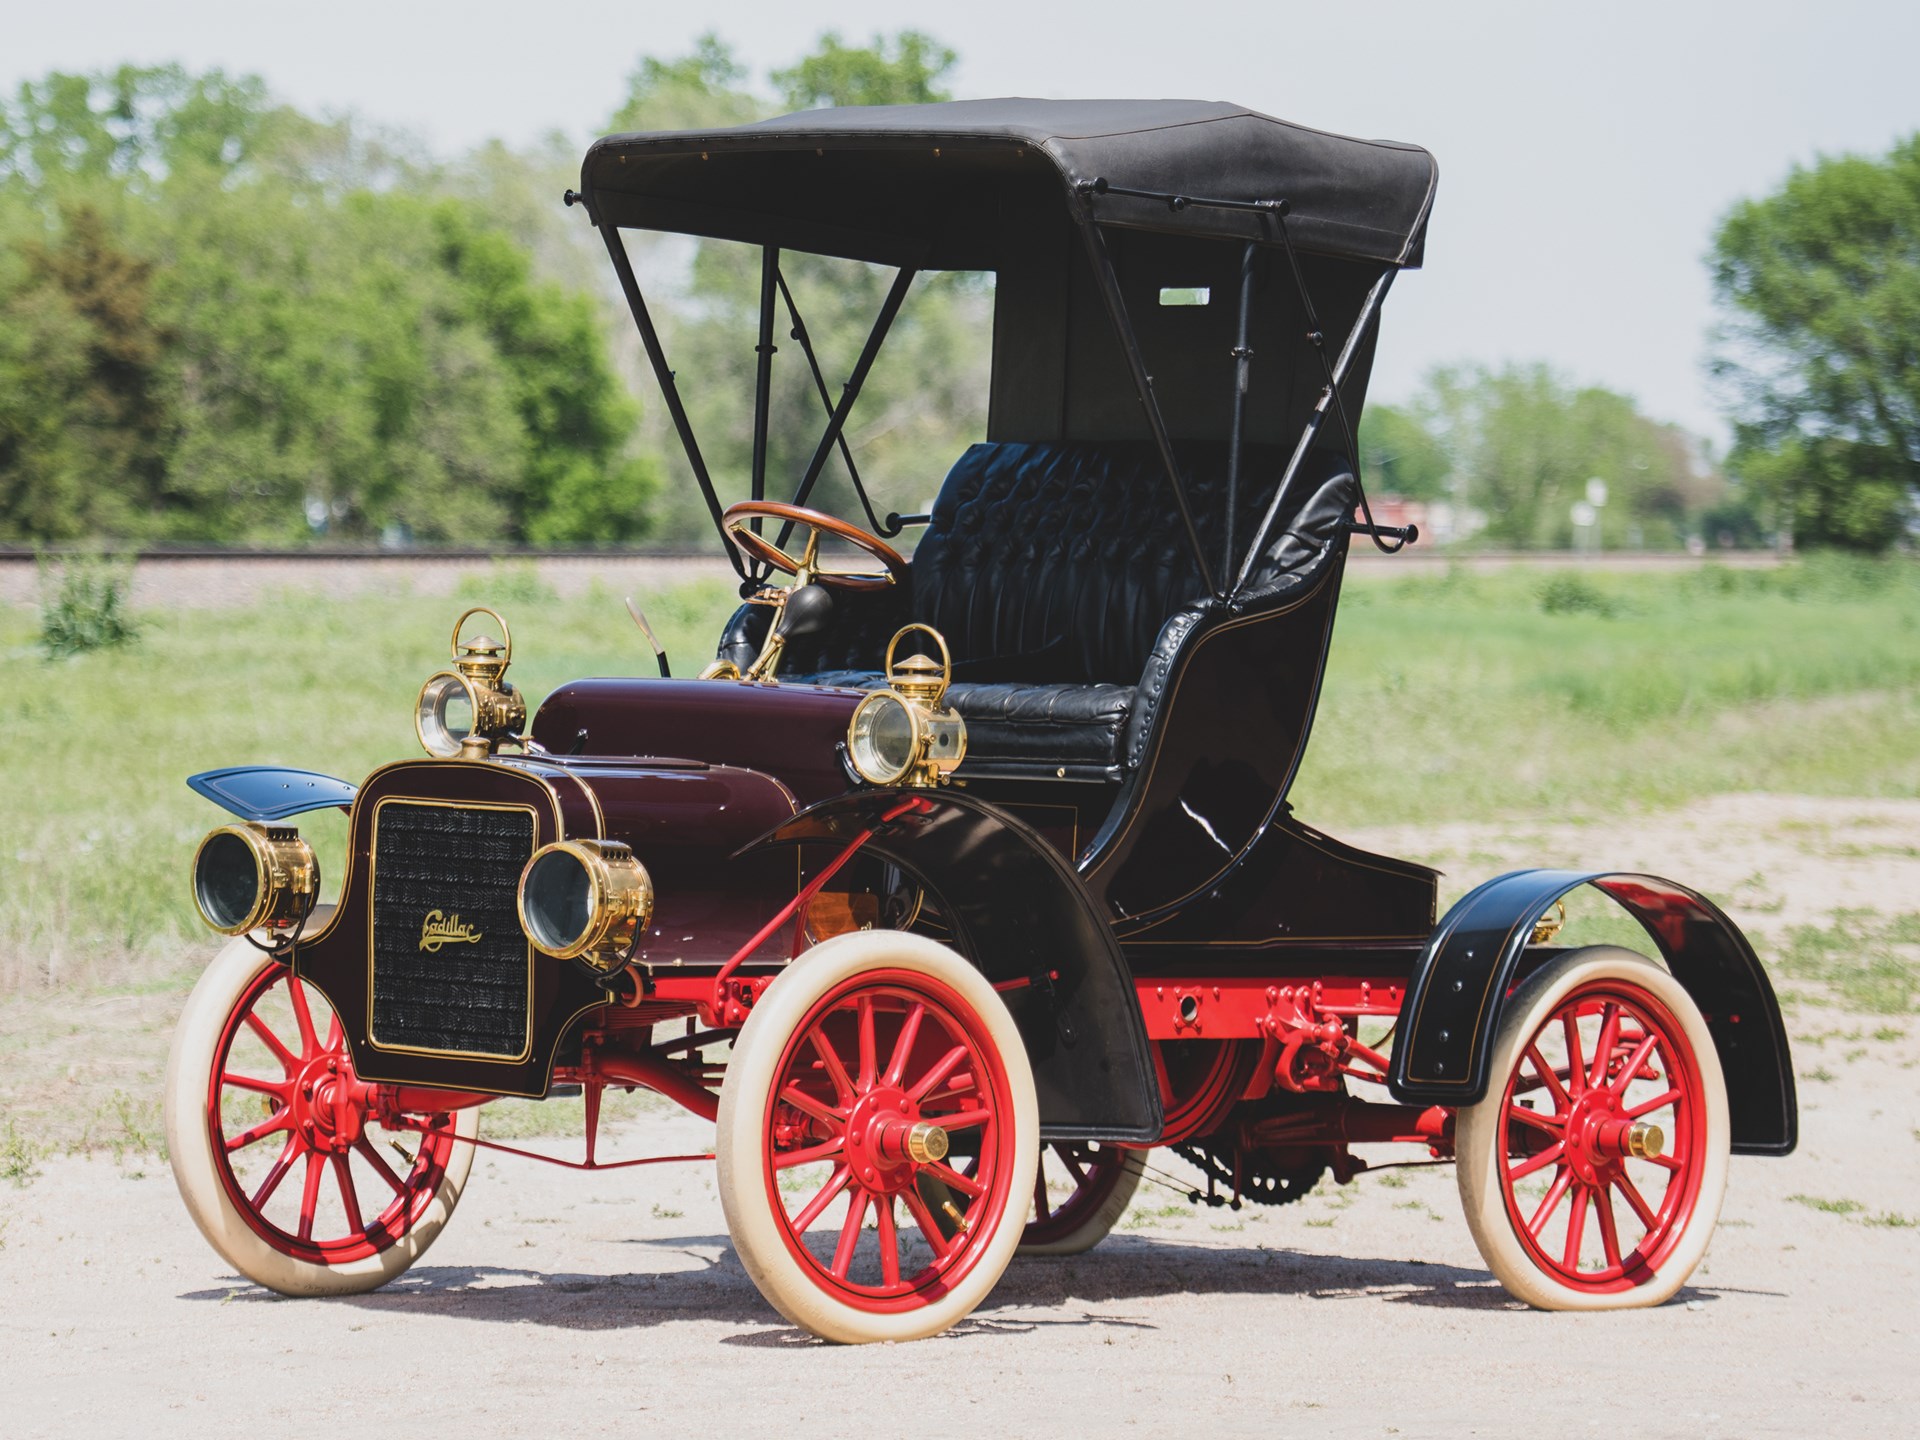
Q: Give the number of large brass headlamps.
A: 2